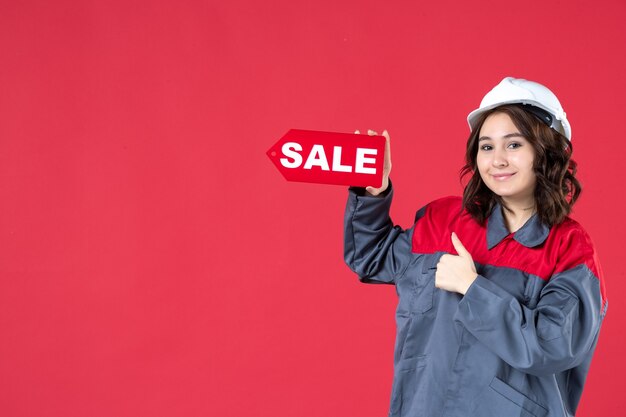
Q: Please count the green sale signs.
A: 0